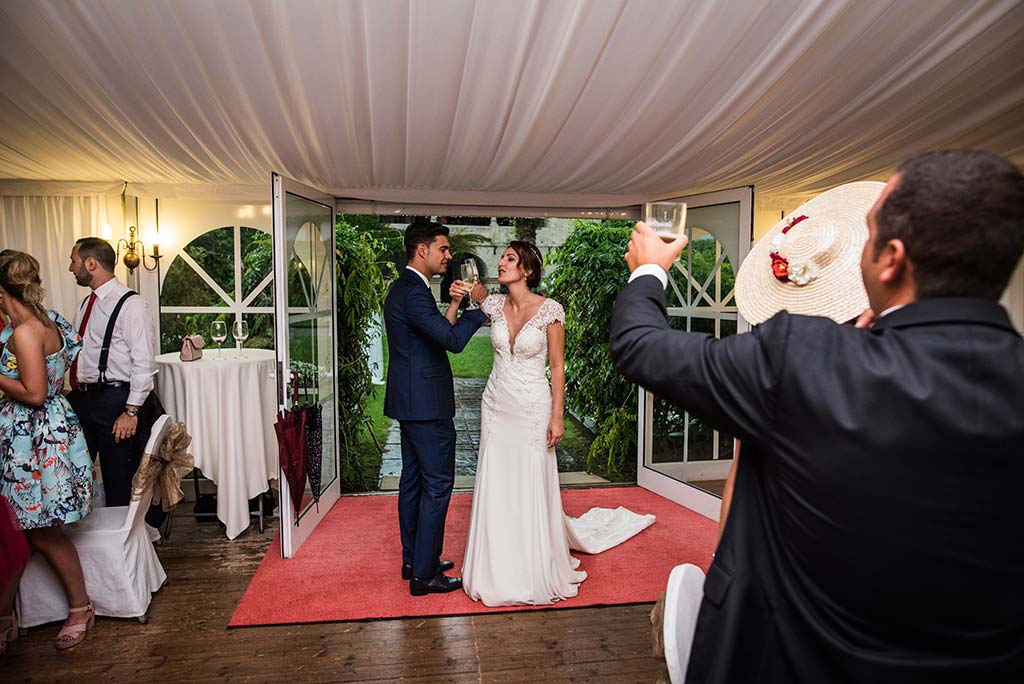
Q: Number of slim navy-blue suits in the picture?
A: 1